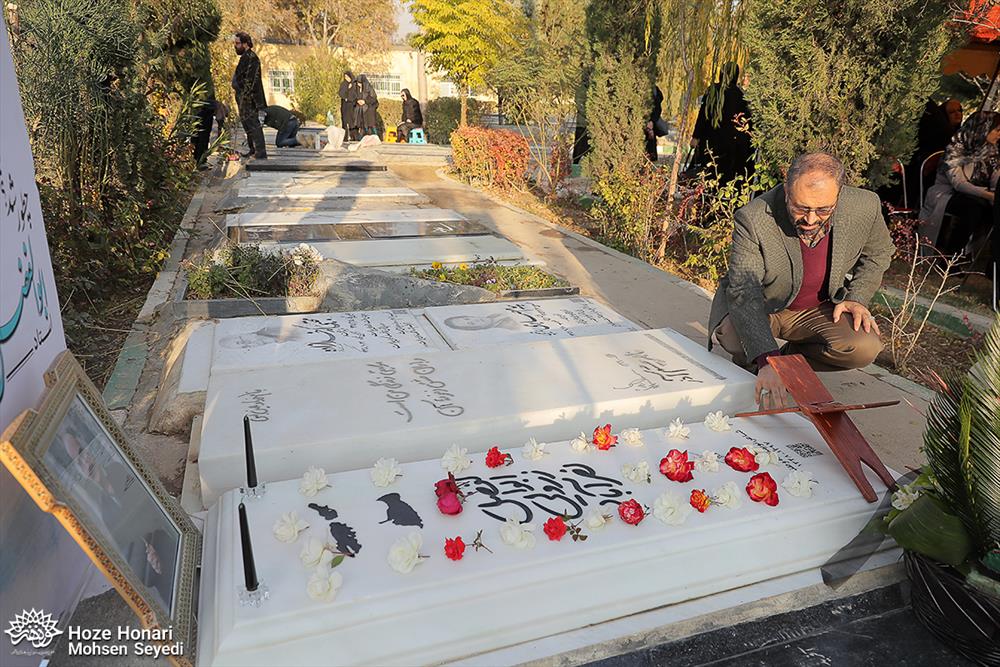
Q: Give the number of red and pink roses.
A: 11